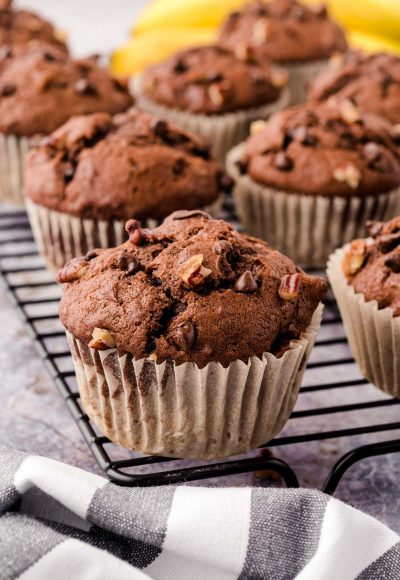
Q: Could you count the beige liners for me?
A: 7